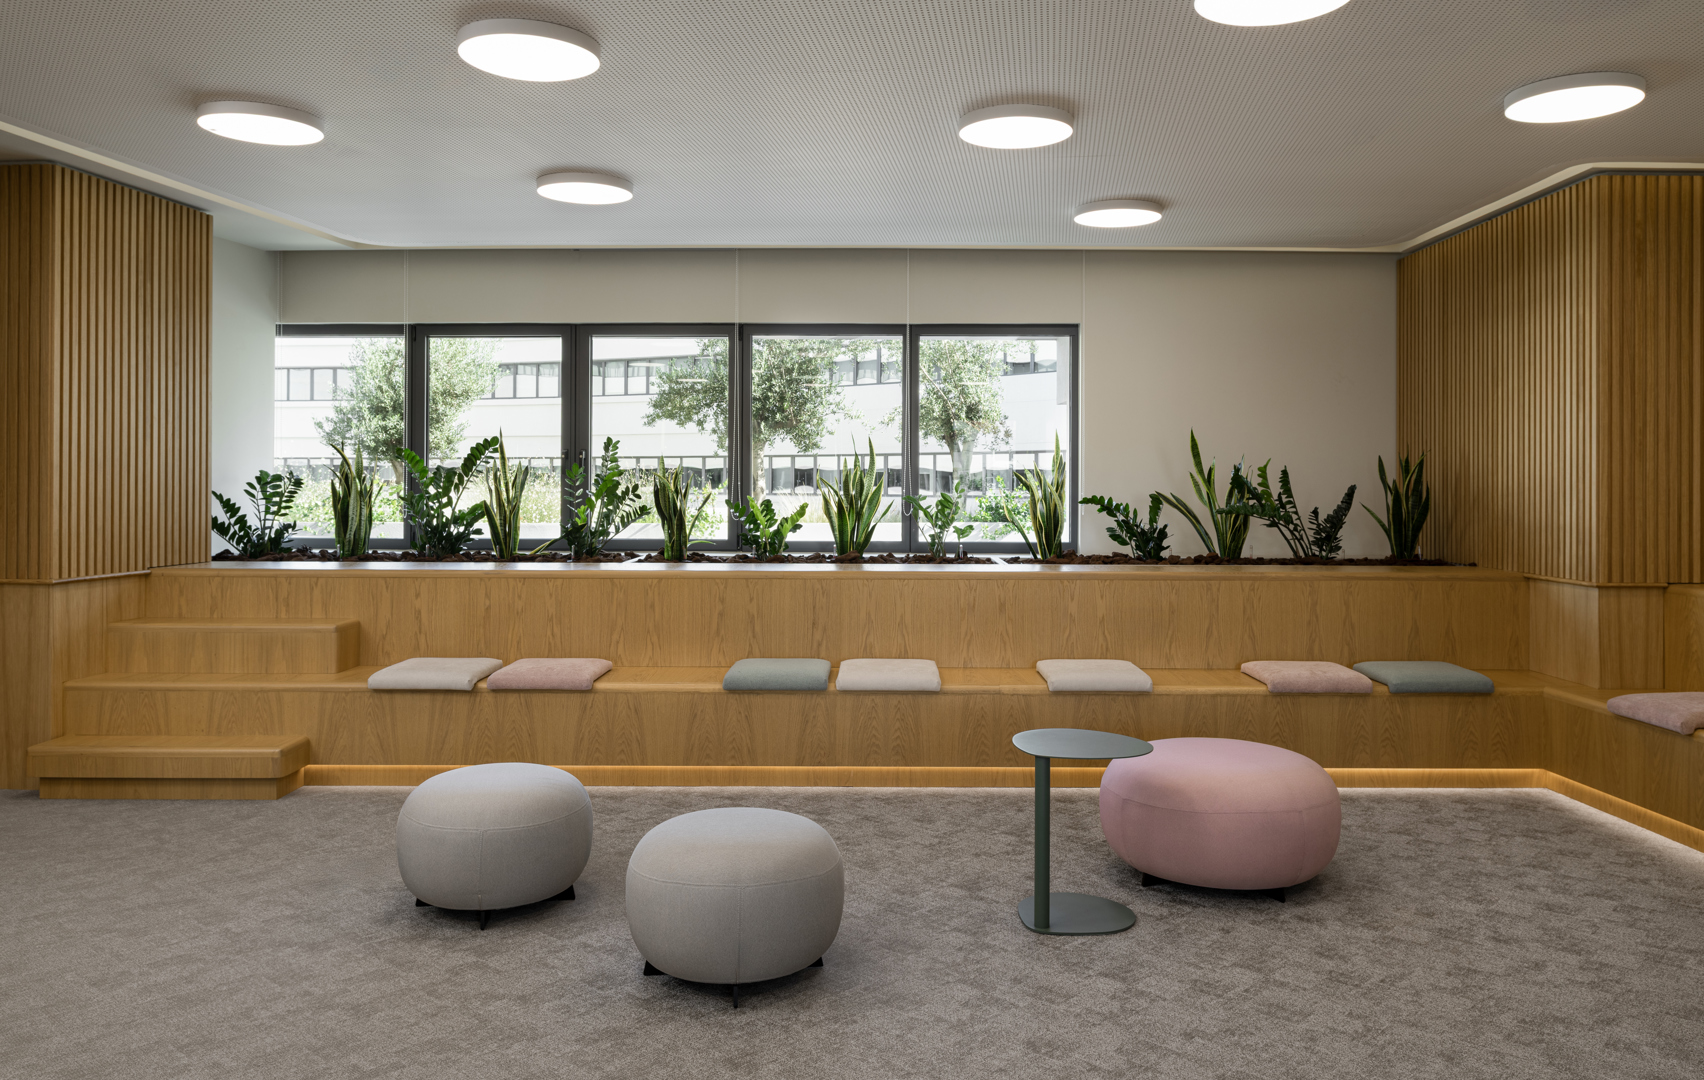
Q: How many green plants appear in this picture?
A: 14